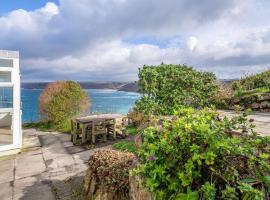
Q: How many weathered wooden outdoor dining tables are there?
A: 1